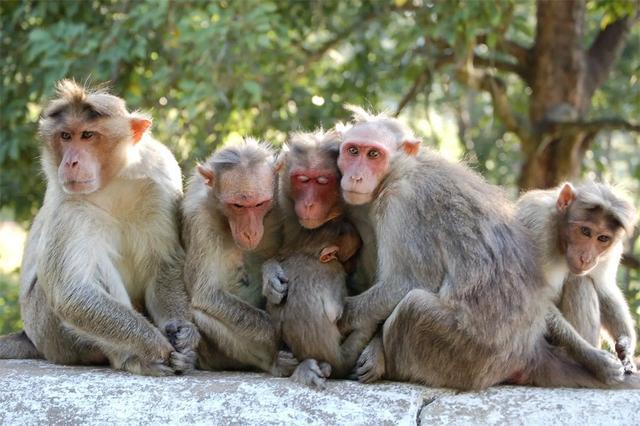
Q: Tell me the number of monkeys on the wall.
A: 6